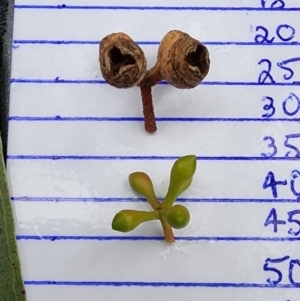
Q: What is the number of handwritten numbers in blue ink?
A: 8